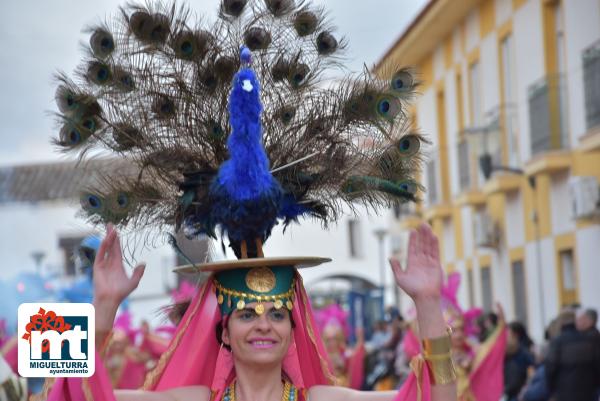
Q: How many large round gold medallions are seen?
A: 1